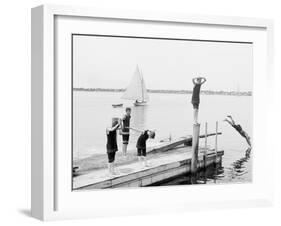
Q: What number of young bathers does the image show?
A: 5